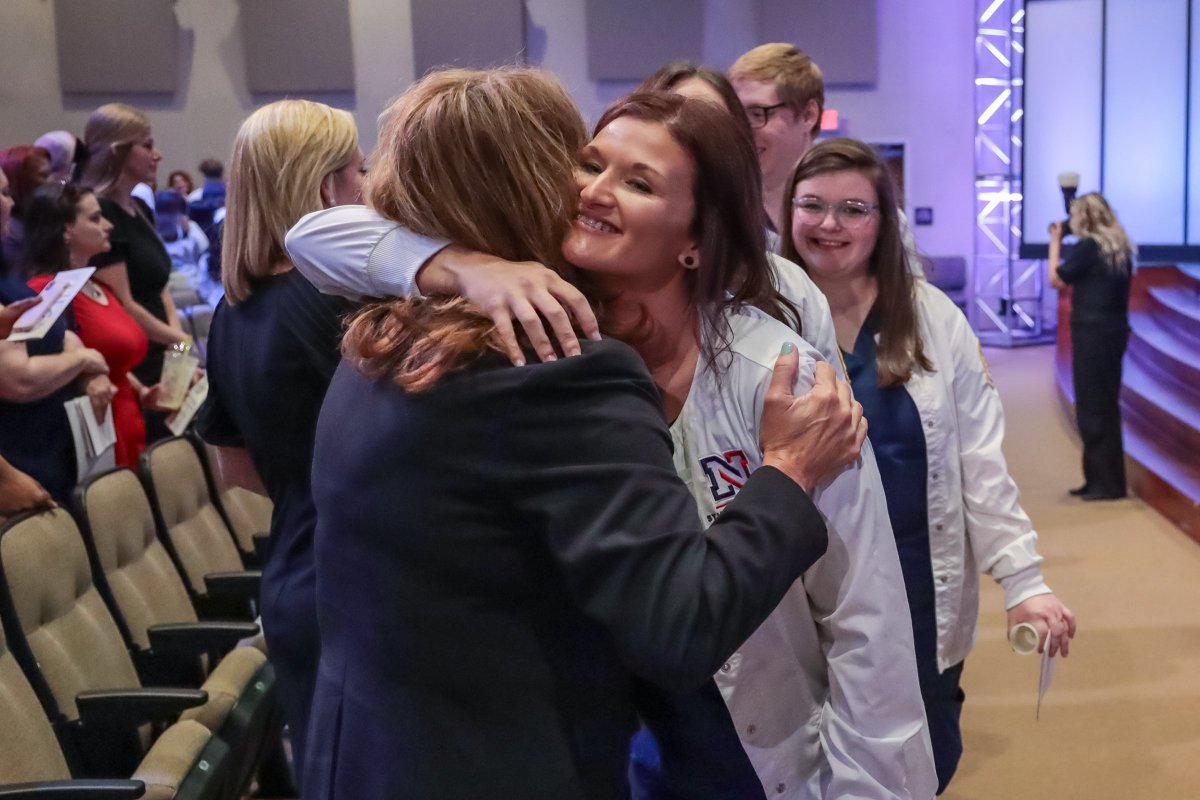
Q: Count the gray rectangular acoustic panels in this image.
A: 5